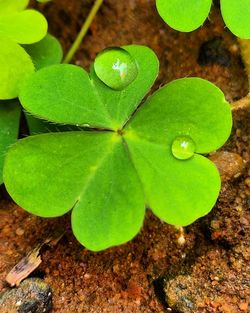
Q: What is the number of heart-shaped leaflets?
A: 3